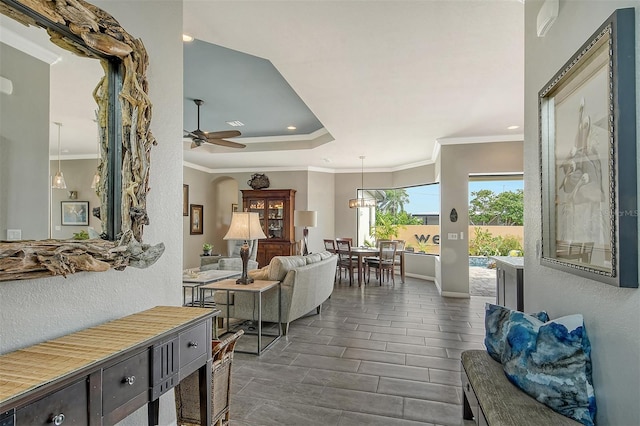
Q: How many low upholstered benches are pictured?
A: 1